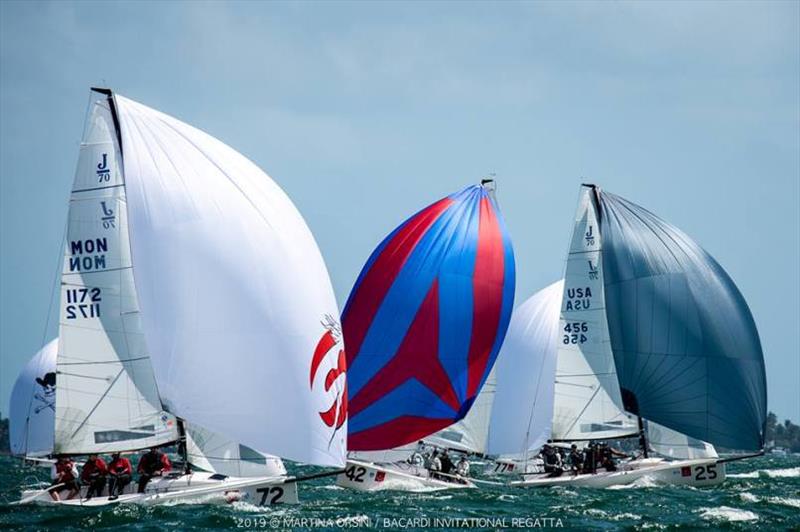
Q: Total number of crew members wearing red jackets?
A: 4